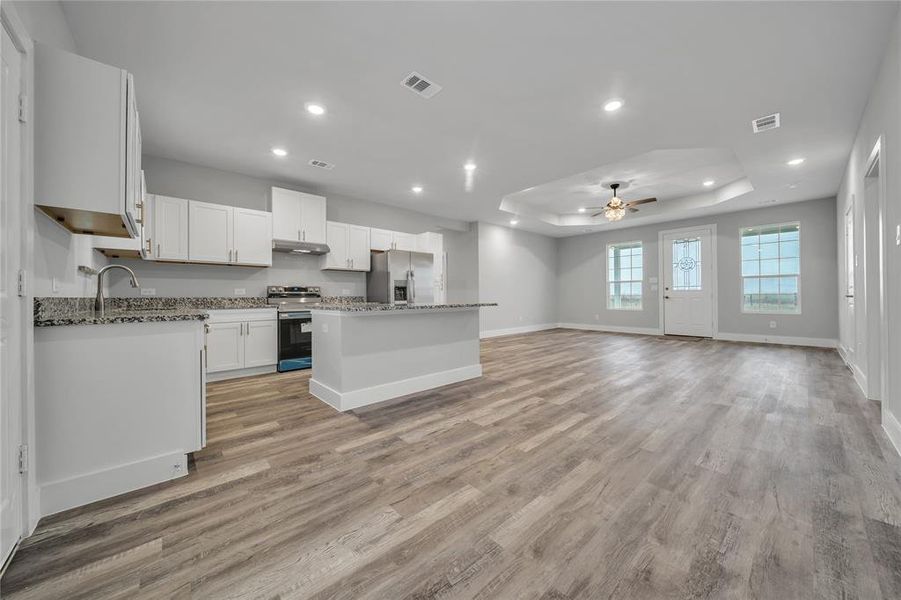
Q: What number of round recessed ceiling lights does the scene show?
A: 9